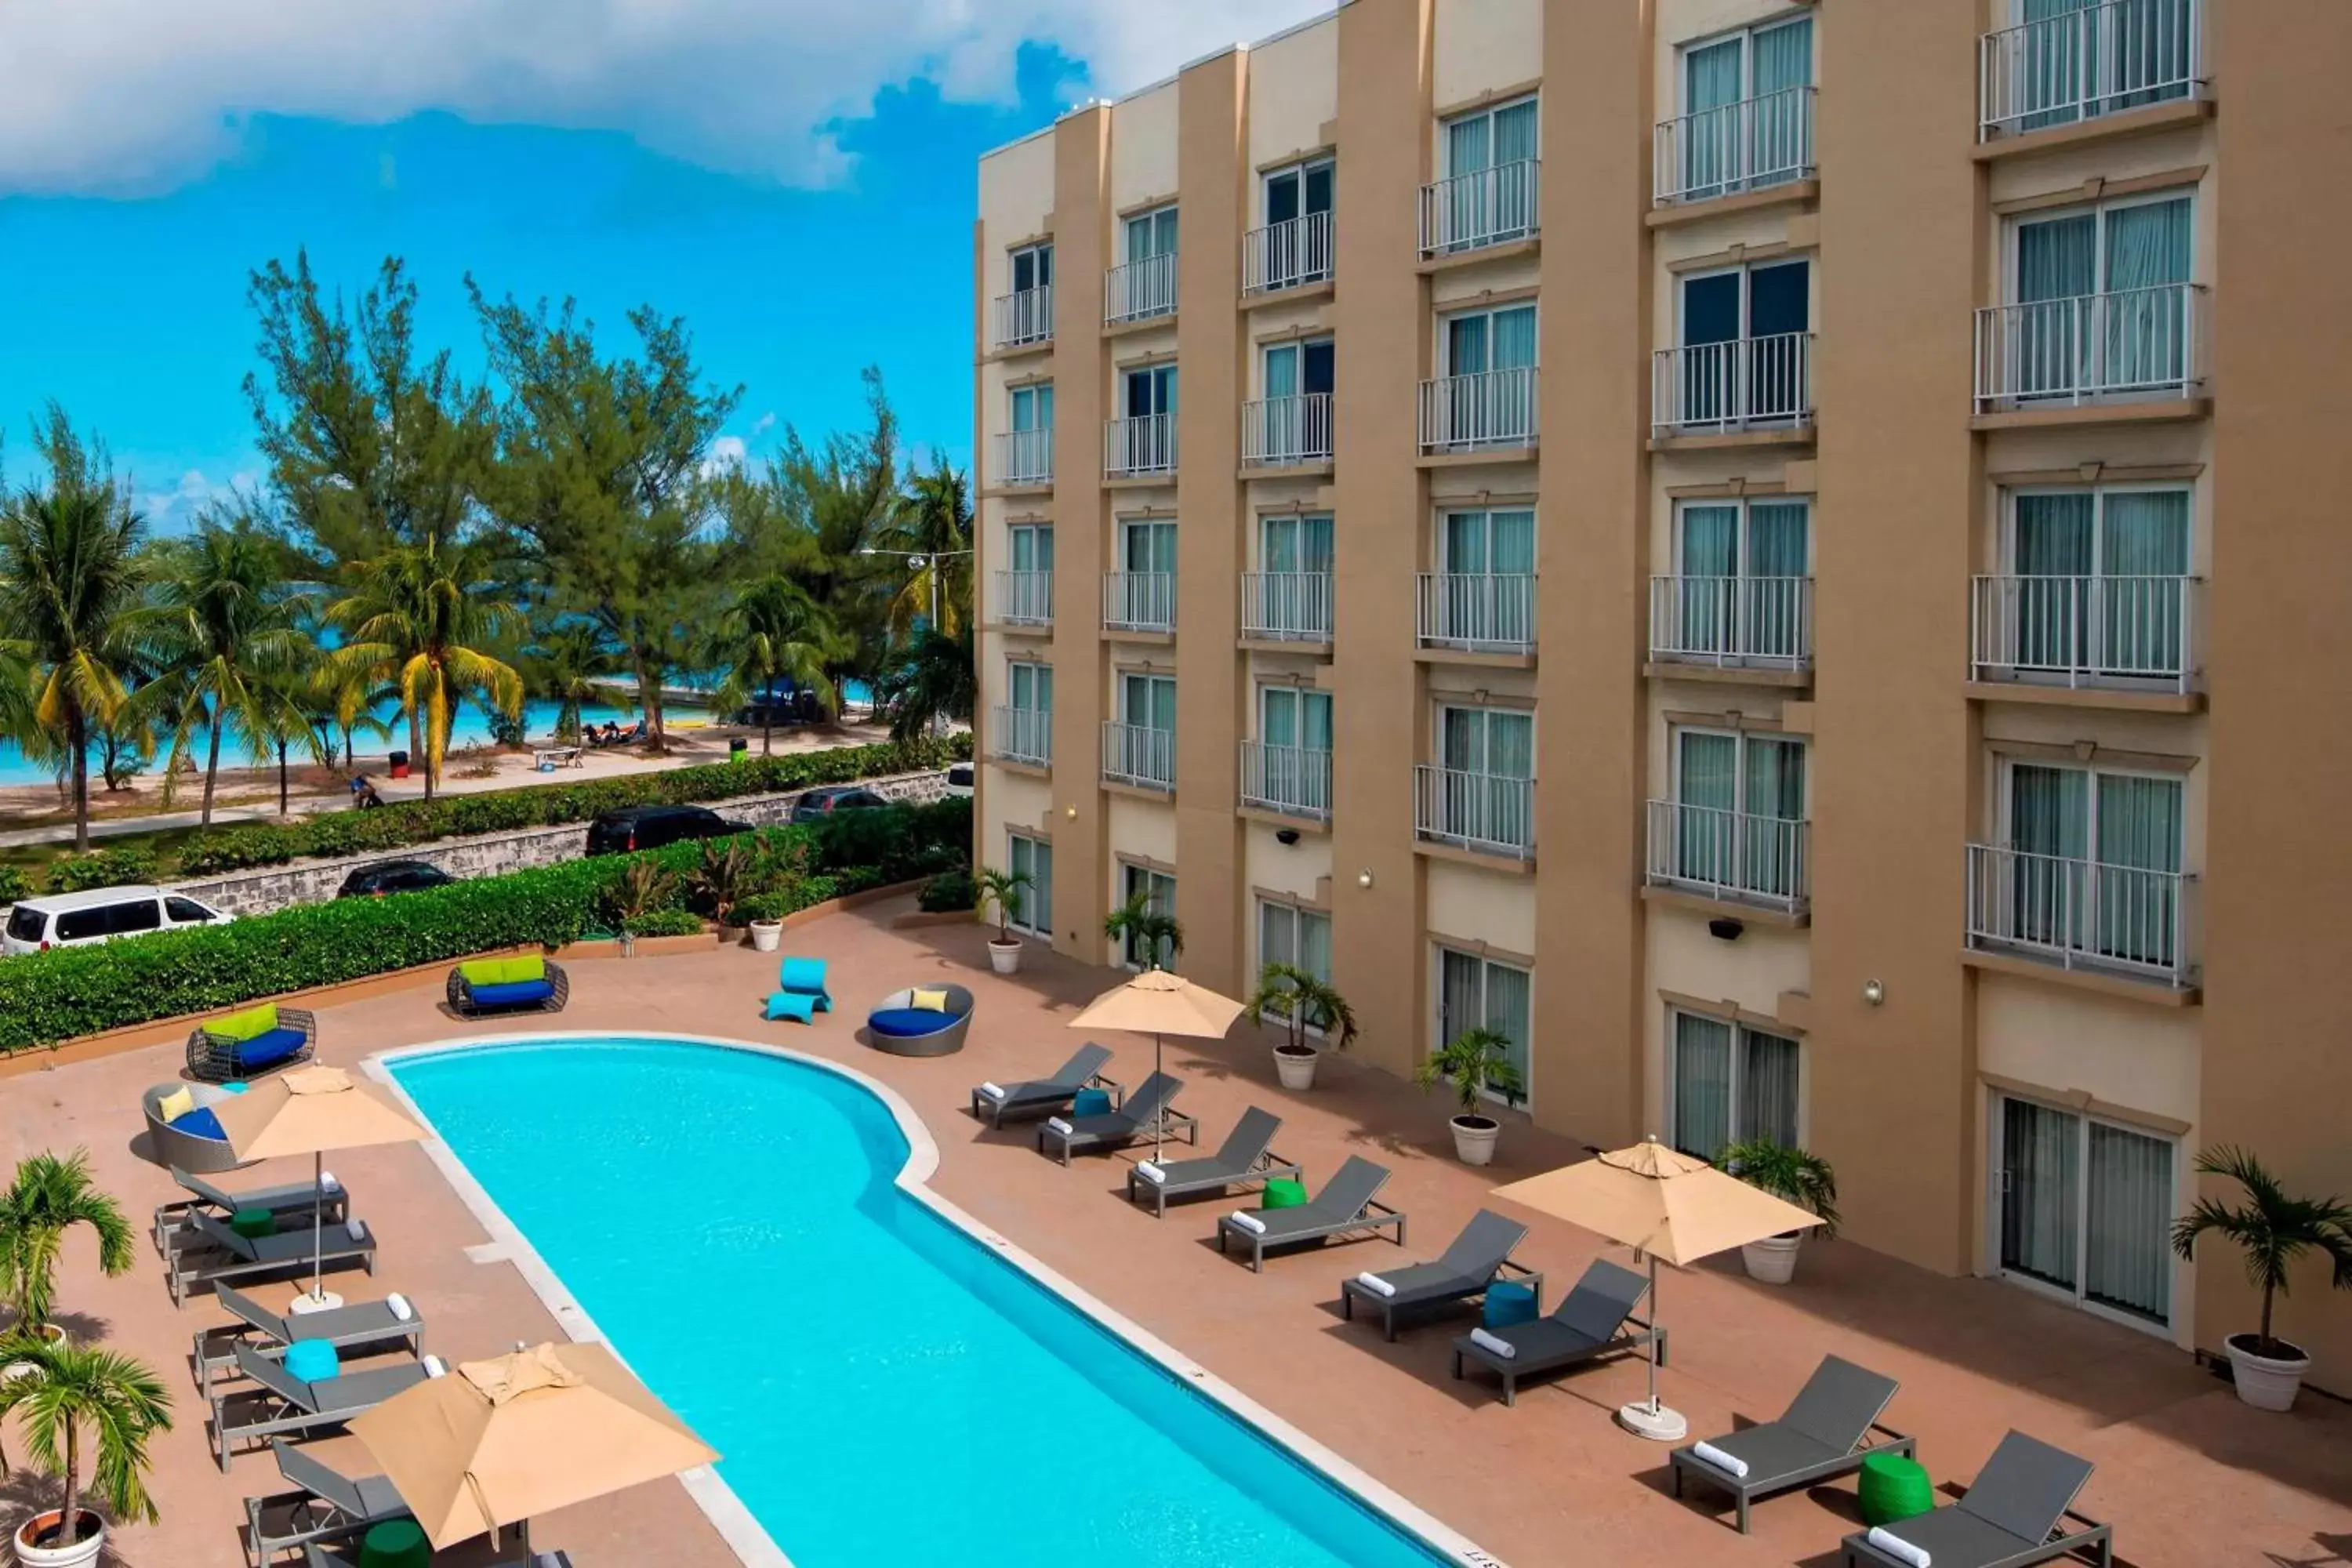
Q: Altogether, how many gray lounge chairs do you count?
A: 14